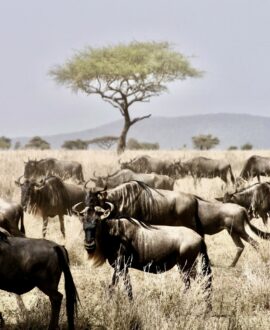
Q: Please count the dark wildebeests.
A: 12